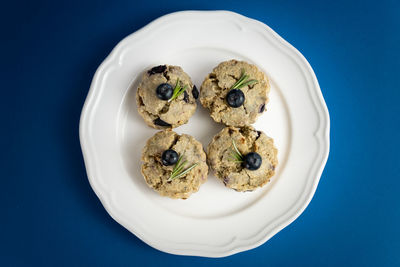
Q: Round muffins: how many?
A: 4